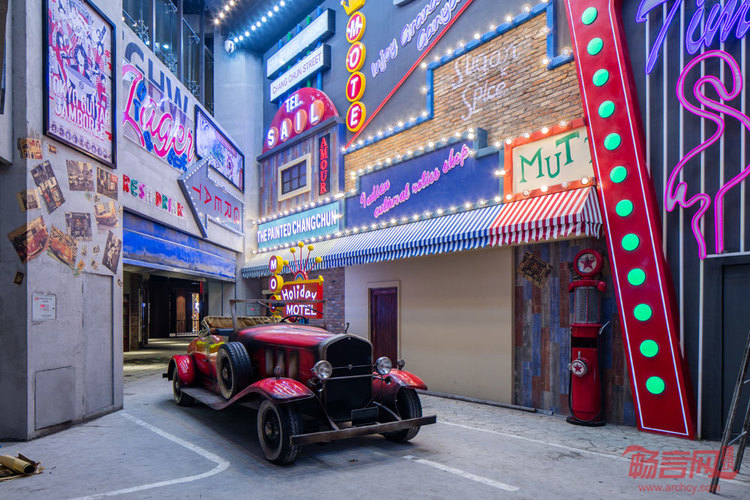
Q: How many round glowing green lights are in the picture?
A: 12